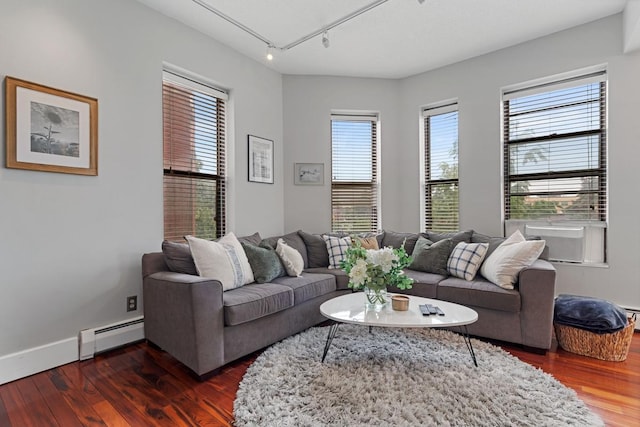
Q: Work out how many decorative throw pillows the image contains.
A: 8